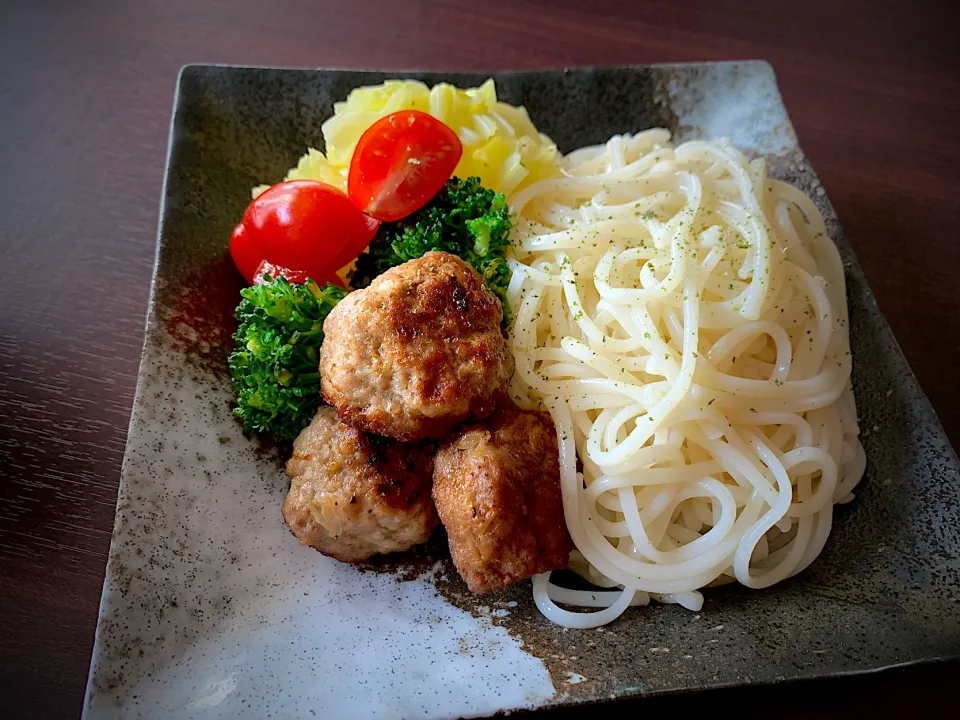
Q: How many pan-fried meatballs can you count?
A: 3